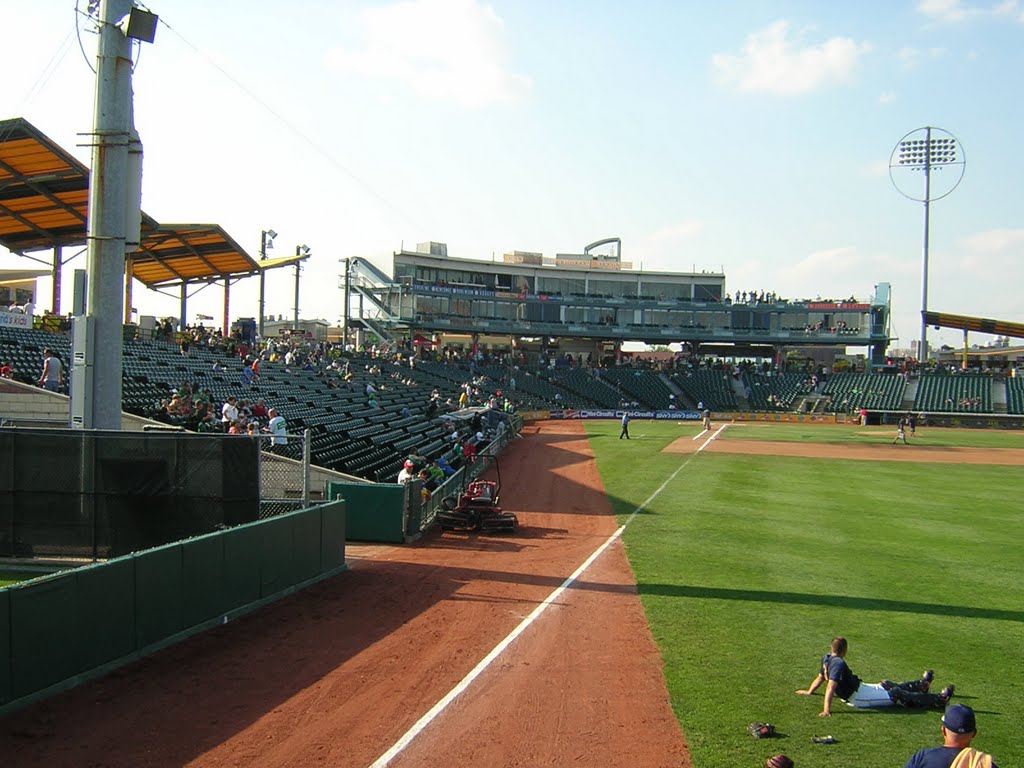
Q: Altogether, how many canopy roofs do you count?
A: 3